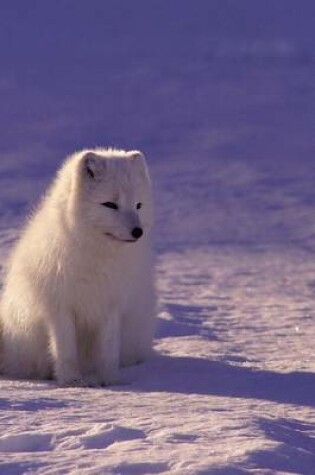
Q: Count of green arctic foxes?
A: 0